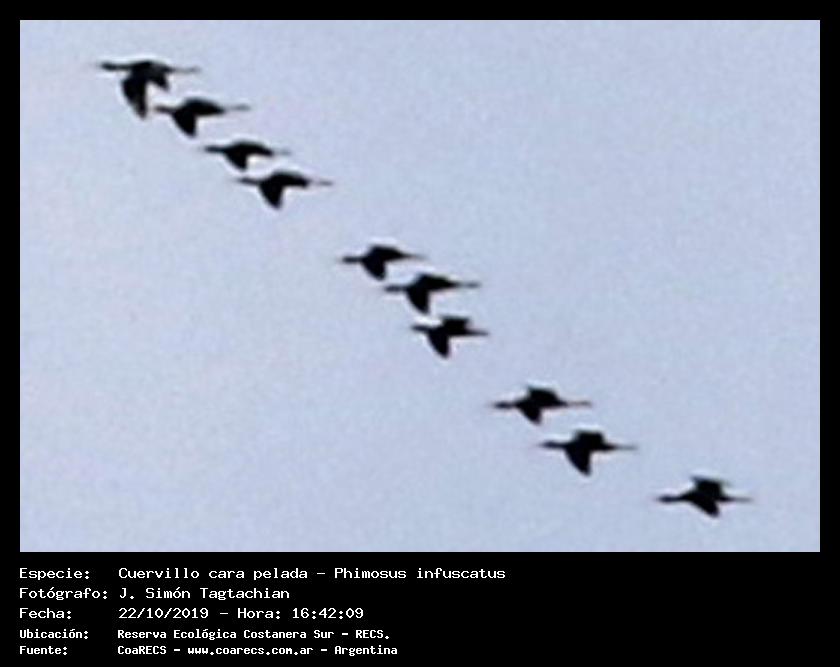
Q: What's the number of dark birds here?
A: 10